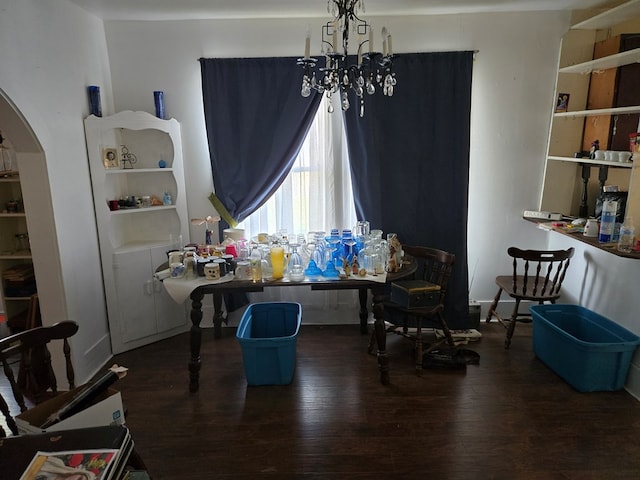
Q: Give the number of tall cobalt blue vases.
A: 2